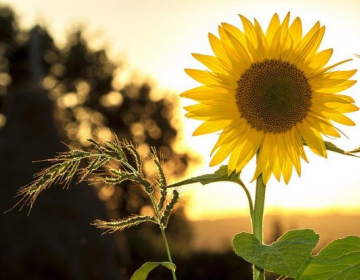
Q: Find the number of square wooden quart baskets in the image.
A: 0